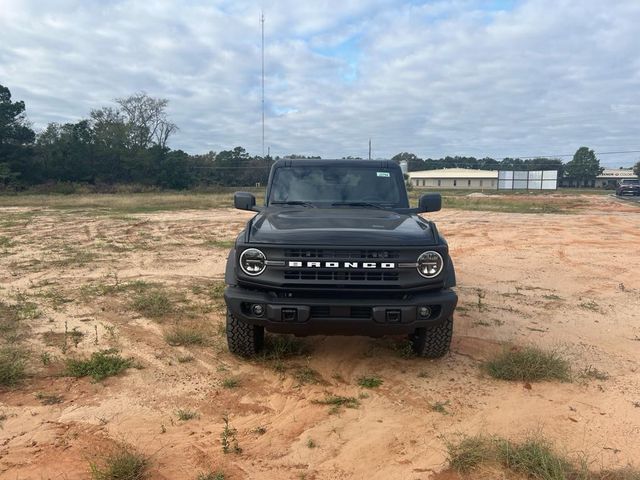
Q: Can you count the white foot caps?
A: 0